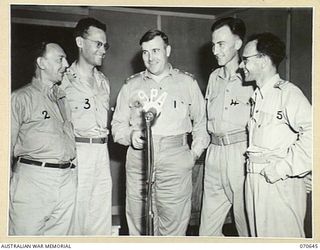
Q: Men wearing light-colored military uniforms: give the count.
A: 5